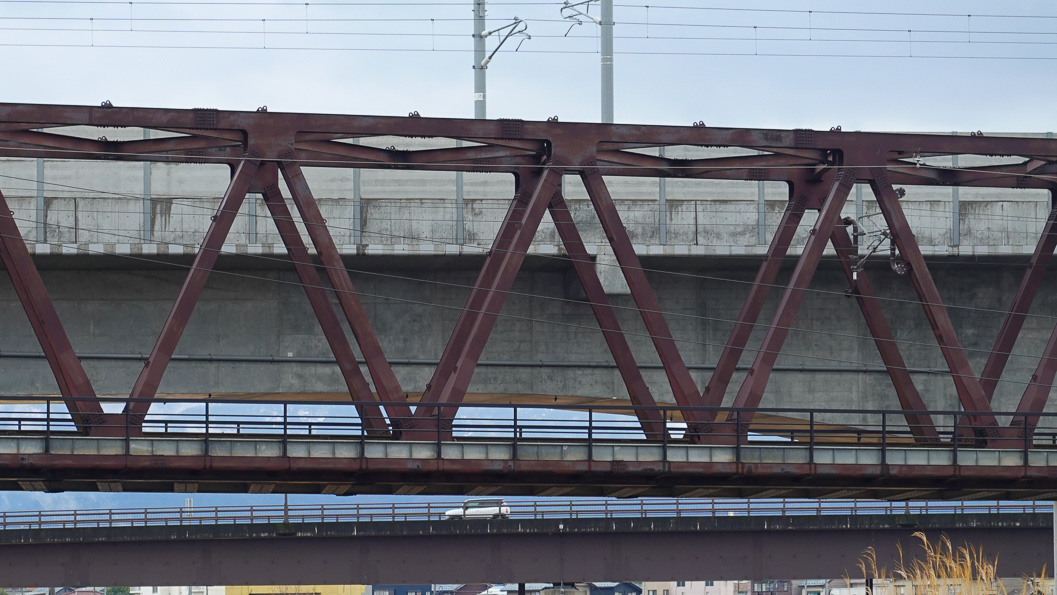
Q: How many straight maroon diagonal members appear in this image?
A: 14